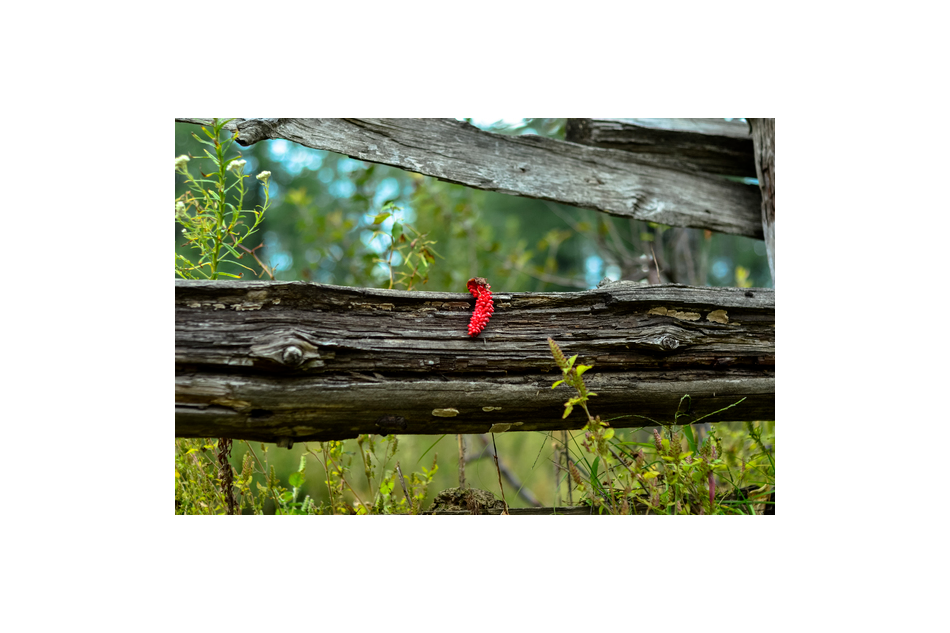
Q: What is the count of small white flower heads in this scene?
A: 4